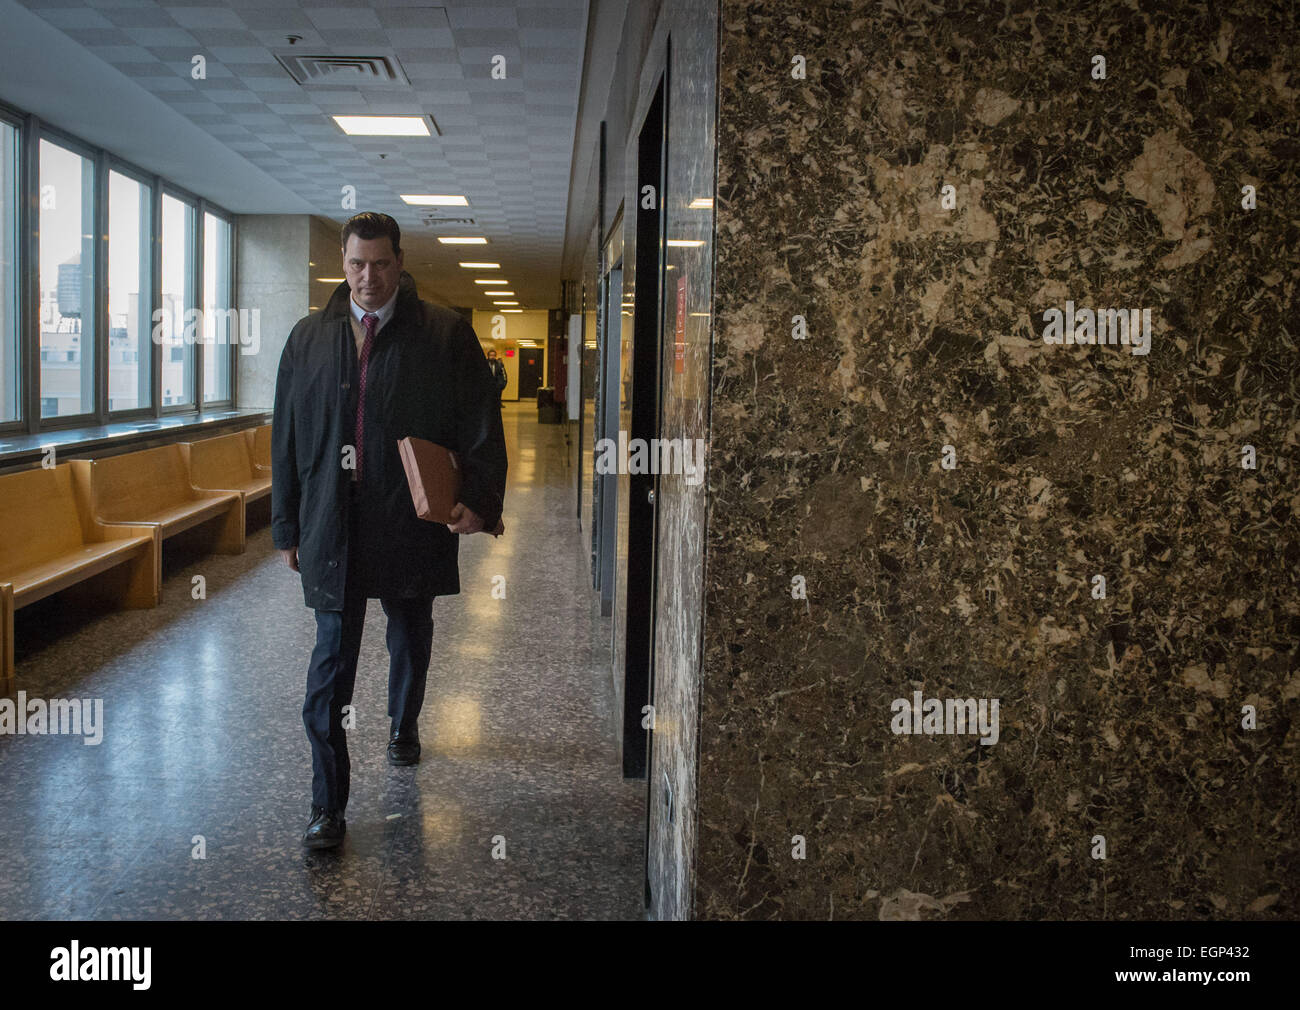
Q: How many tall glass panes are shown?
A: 5